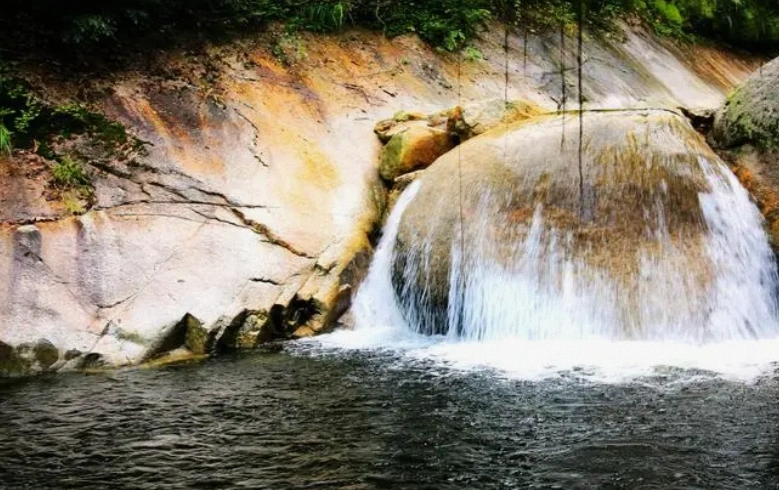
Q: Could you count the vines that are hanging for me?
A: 5